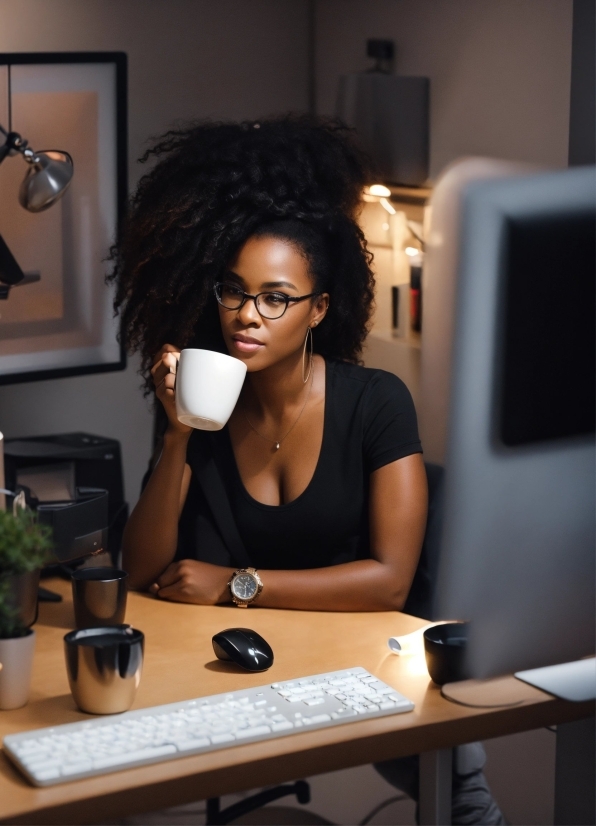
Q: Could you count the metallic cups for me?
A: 2